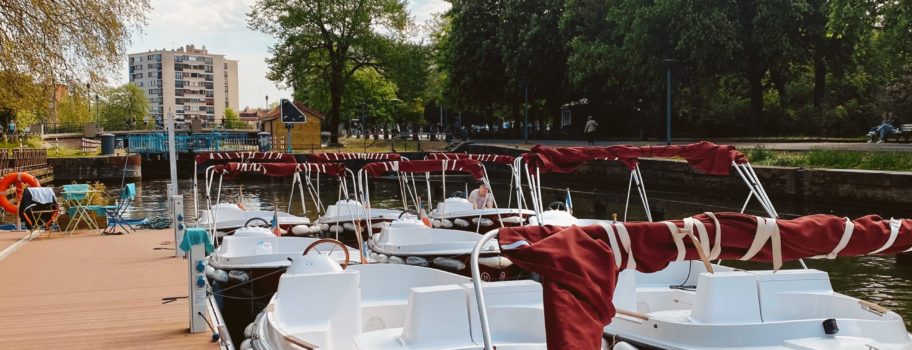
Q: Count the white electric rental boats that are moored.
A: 8